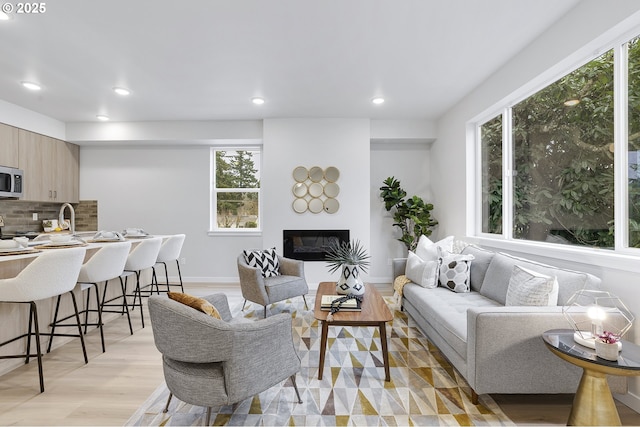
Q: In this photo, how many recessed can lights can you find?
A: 6